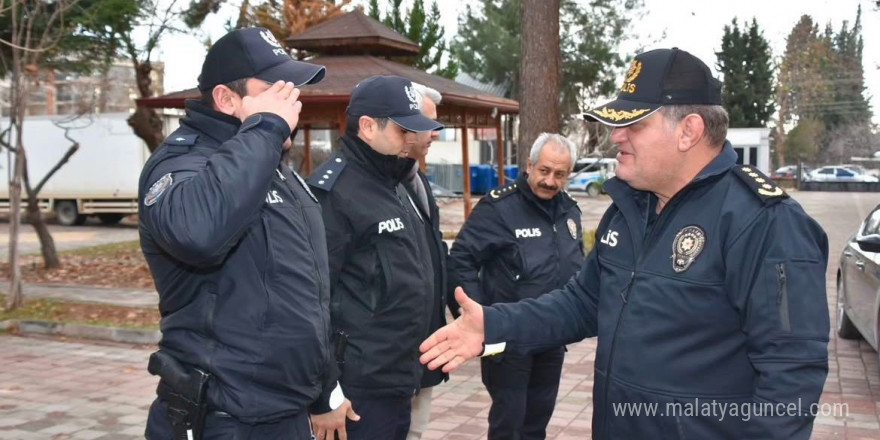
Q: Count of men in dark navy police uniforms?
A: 4